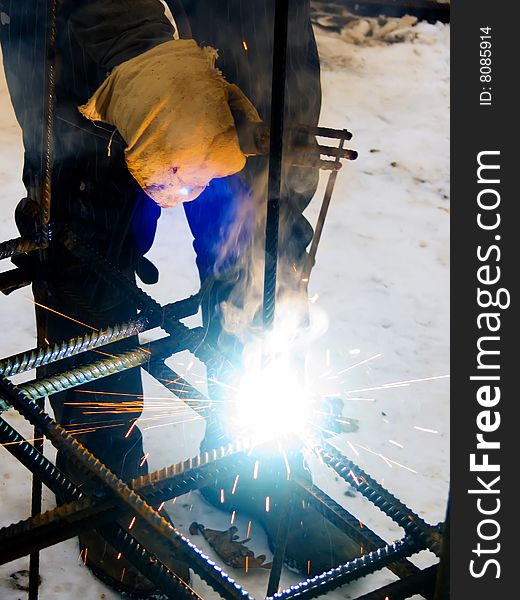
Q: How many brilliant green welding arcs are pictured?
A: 0